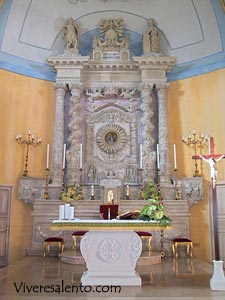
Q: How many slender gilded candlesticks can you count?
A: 6